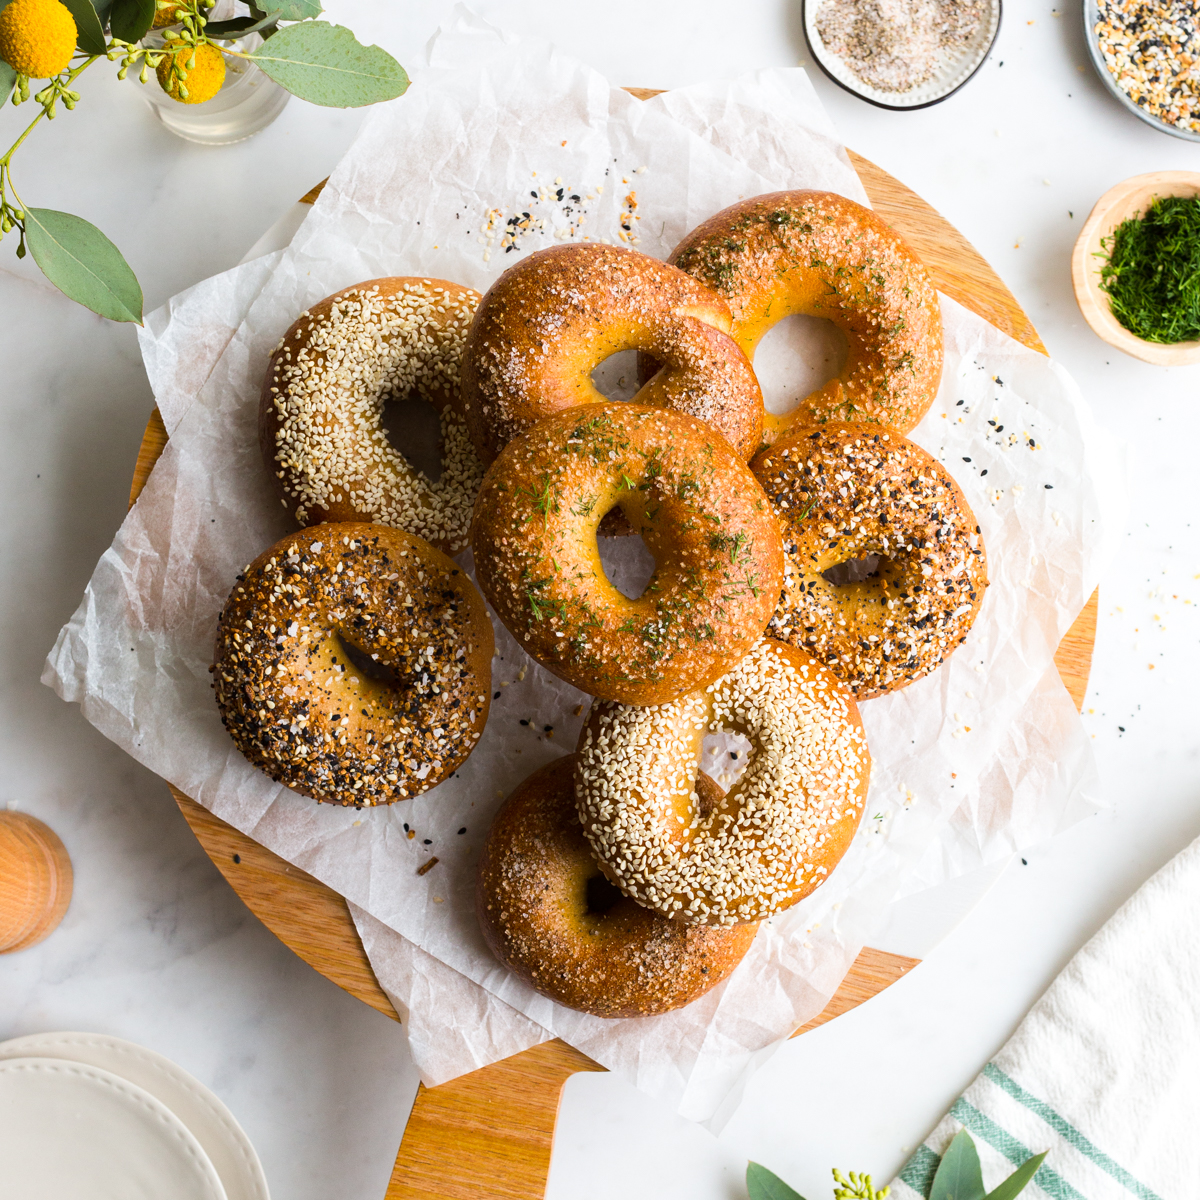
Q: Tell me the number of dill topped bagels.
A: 2